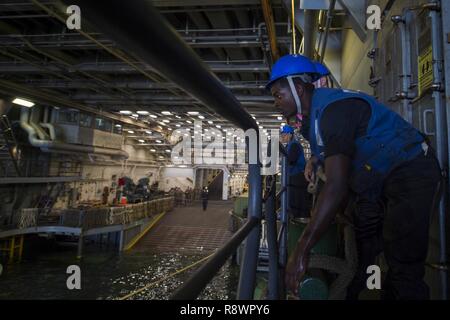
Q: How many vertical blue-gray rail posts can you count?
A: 3